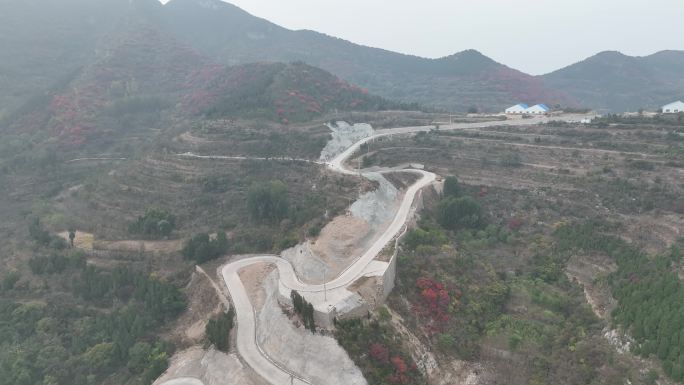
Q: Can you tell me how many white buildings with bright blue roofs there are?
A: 2